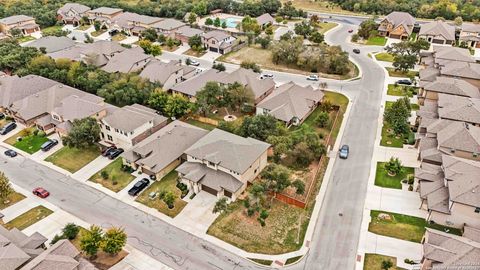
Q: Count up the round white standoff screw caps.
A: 0